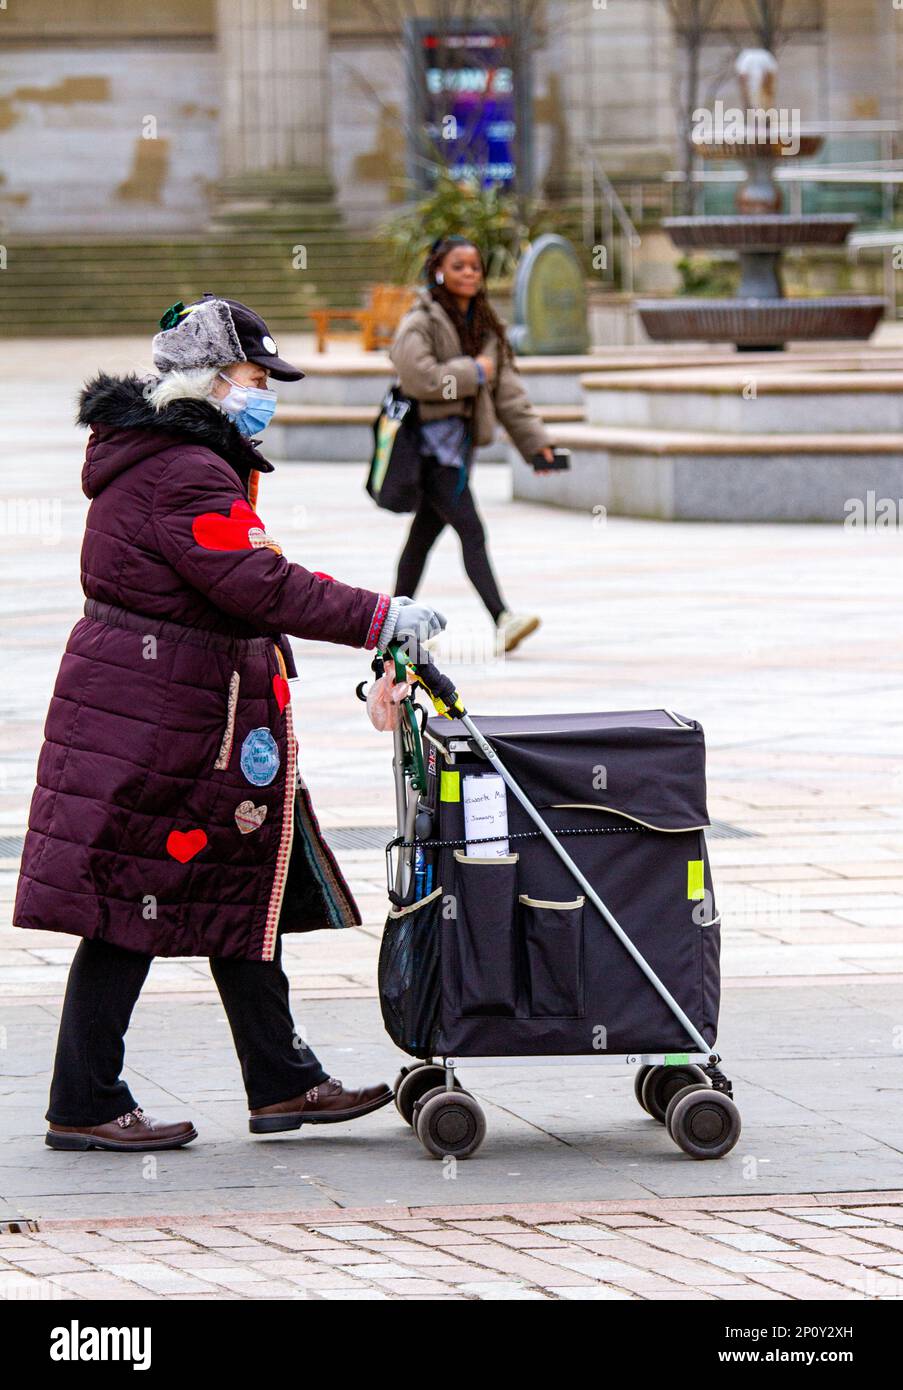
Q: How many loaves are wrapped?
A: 0